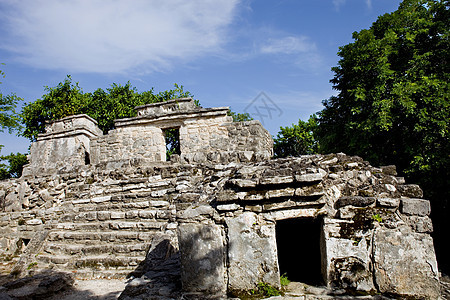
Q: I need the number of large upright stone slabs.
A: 4